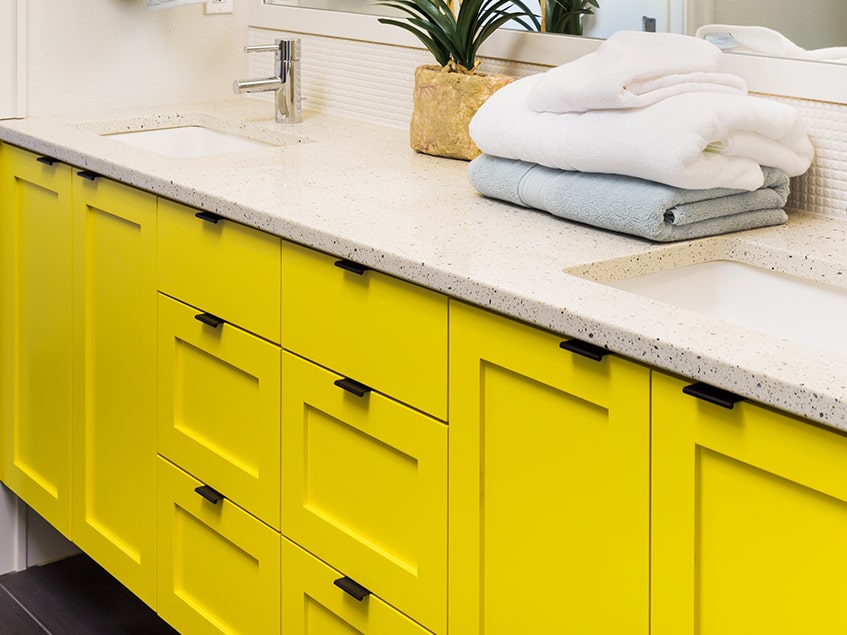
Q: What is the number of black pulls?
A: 10